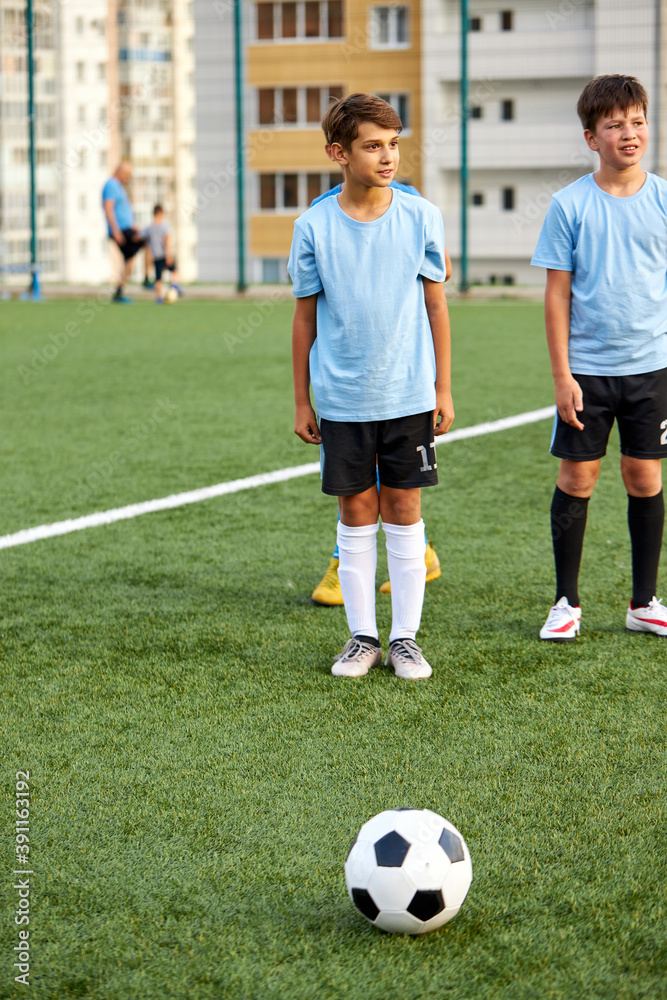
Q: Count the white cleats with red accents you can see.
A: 2